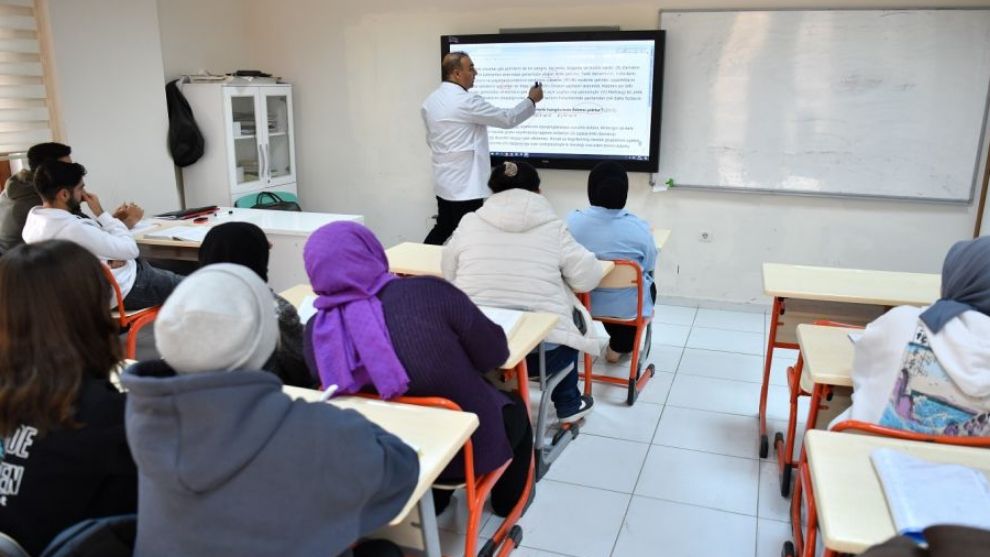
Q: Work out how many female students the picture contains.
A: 7